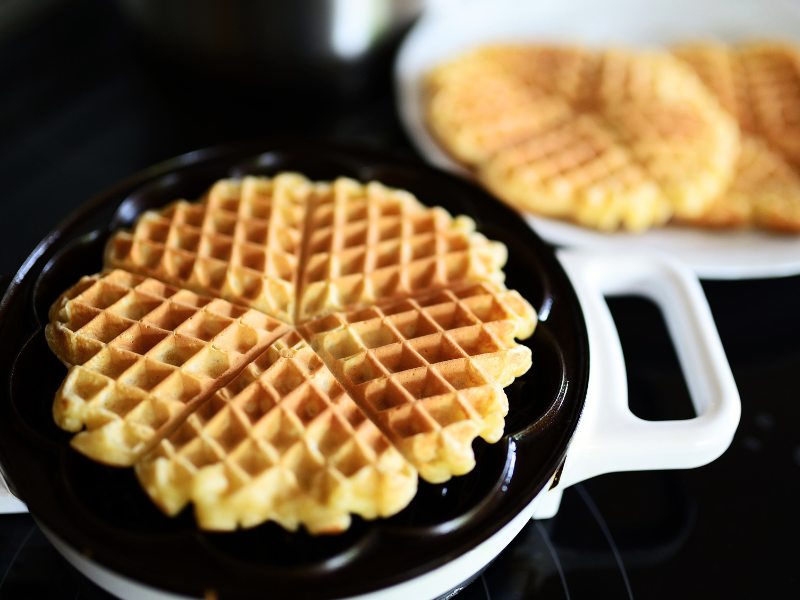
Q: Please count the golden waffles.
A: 3